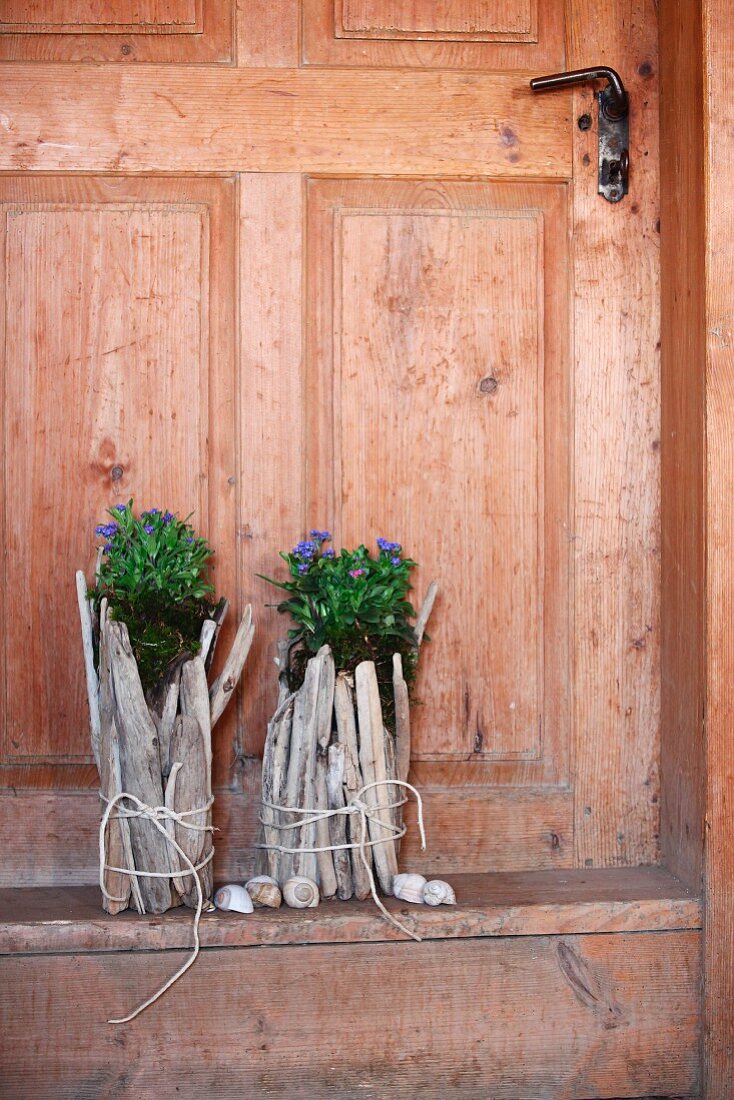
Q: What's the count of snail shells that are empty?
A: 5